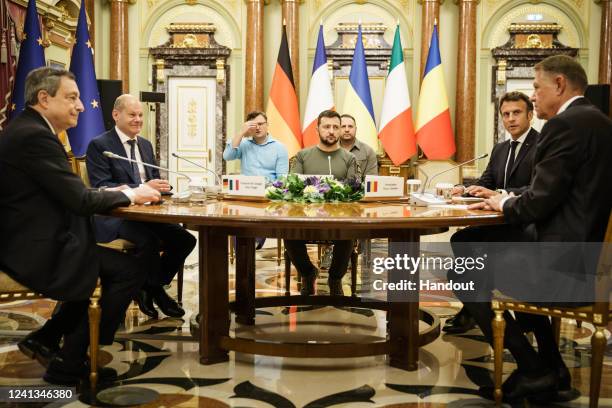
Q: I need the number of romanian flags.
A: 2